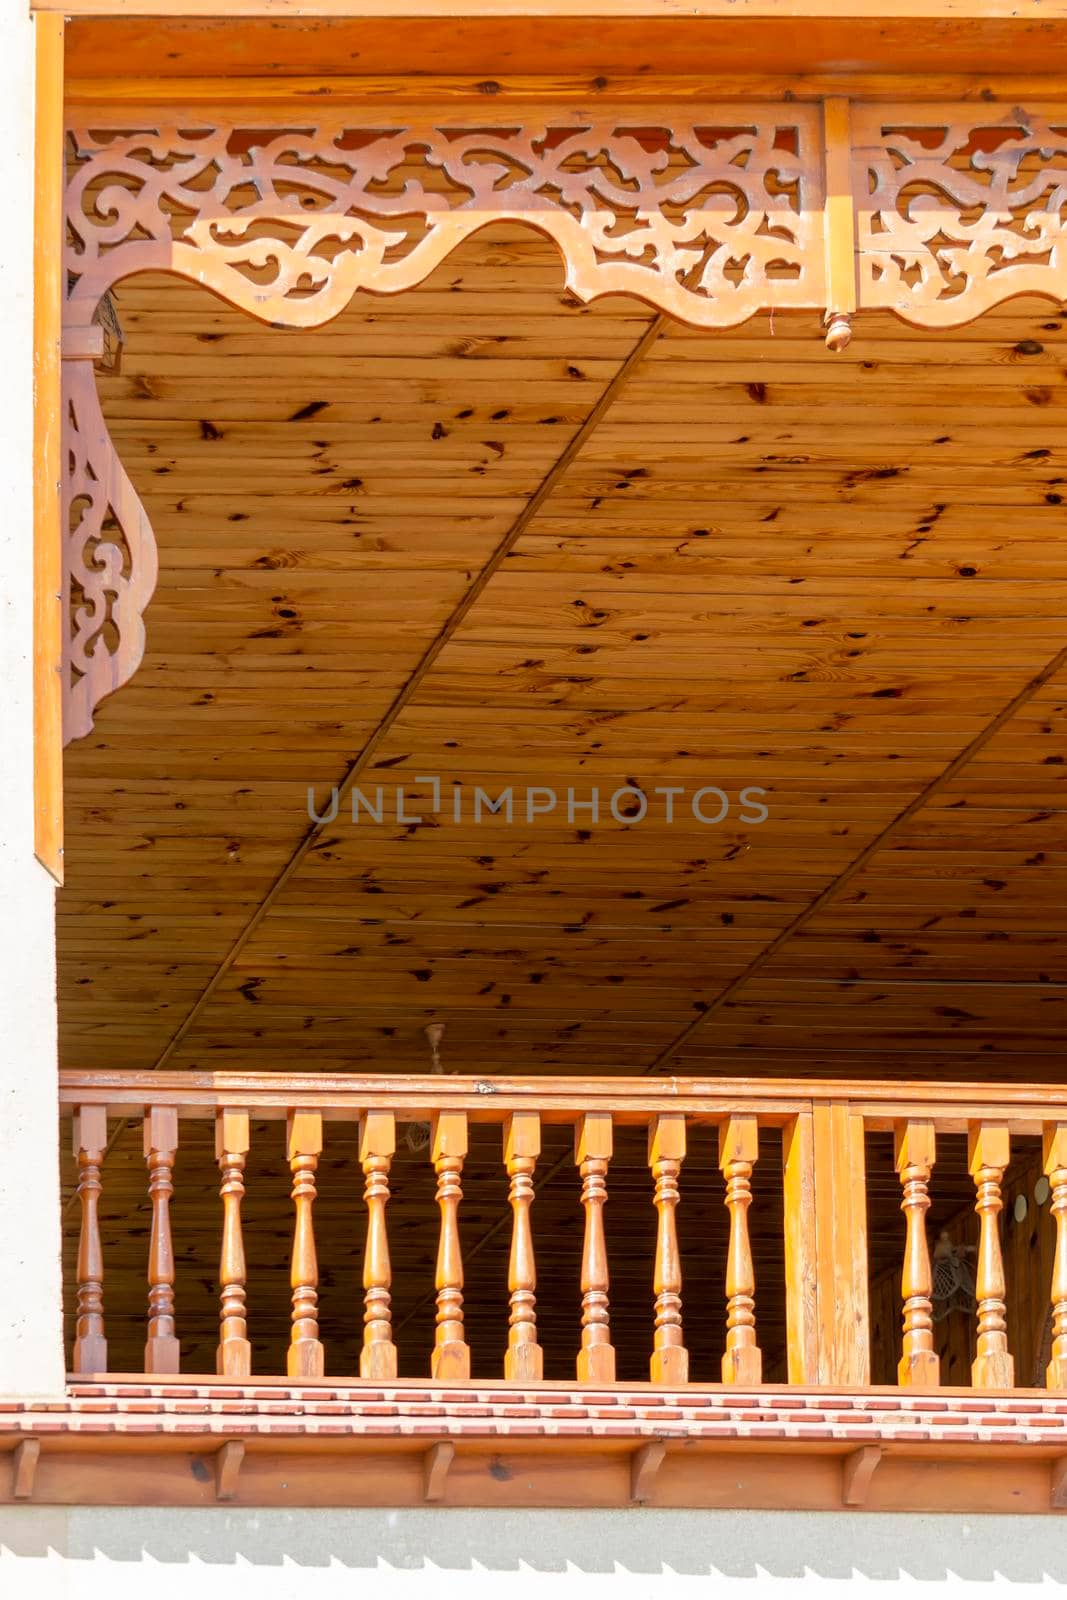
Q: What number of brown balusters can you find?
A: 13